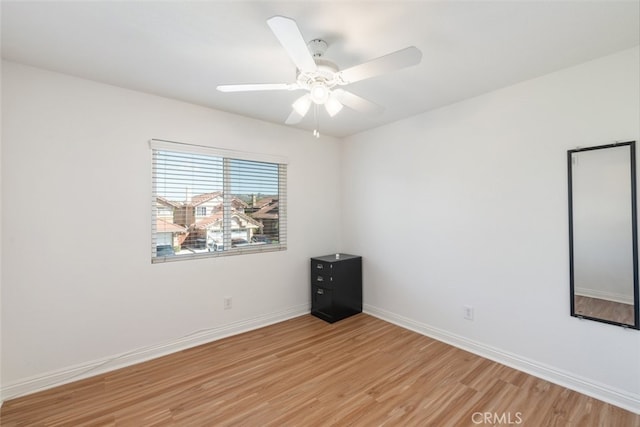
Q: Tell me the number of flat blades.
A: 5